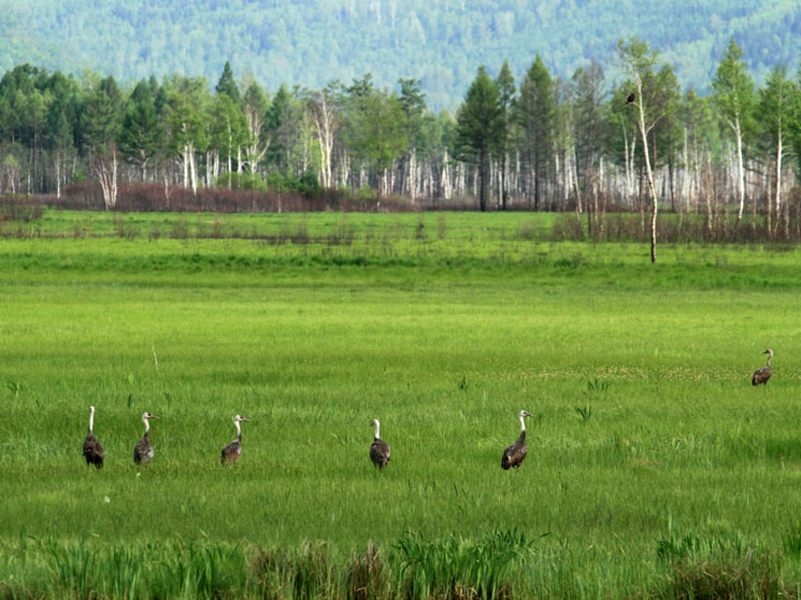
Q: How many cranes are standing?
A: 6